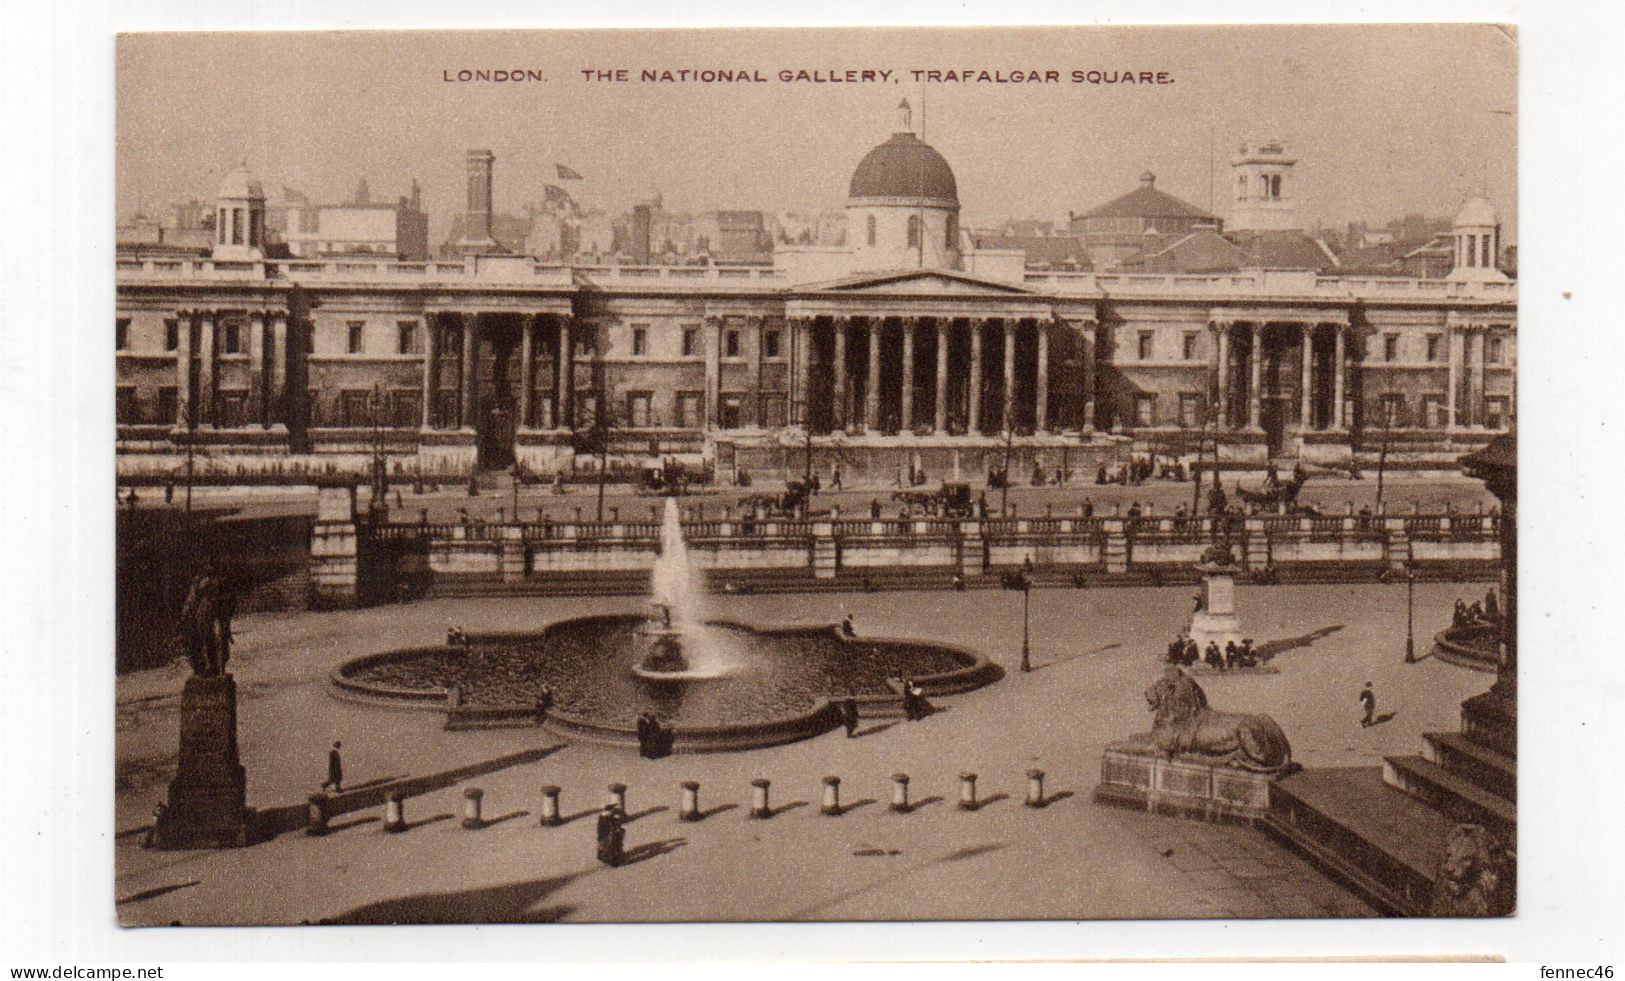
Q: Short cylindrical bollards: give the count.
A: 11